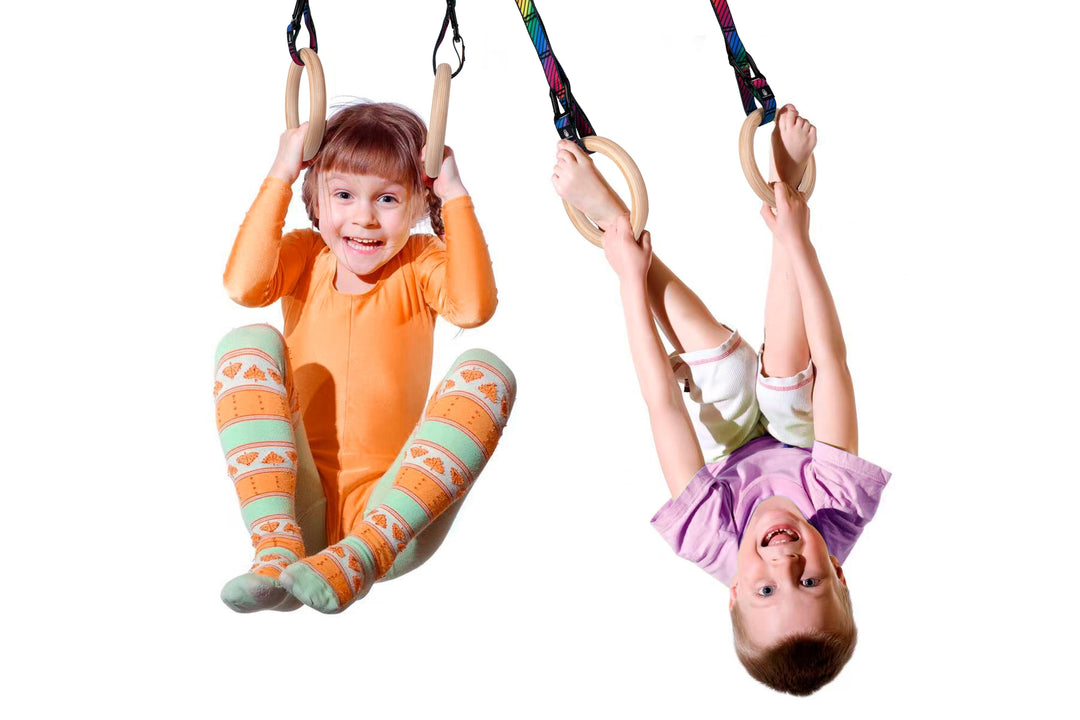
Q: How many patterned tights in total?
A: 1